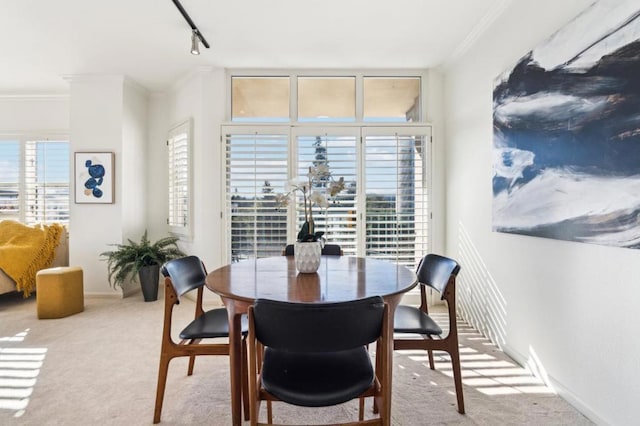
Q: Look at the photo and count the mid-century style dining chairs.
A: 4